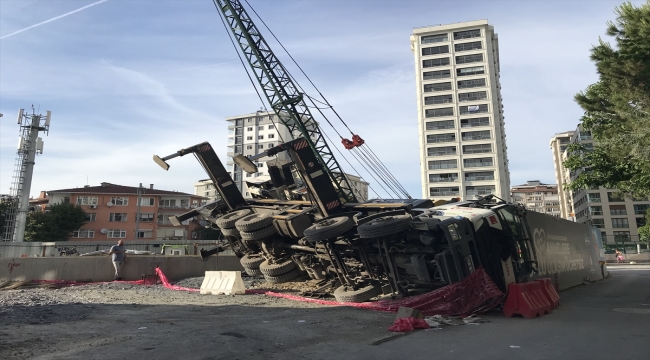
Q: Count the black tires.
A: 11